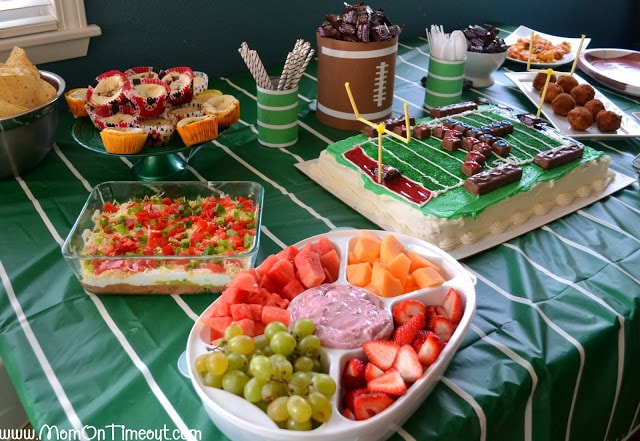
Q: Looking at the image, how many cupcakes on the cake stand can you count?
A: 13